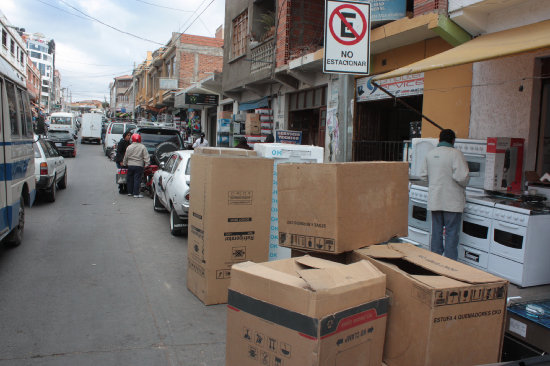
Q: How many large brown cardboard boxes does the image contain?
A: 4